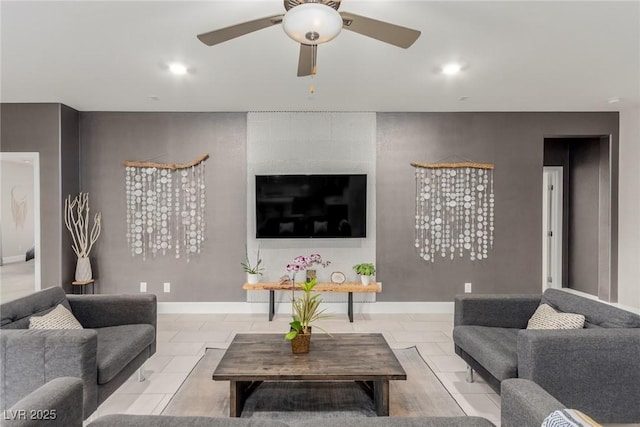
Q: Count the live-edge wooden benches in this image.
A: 1